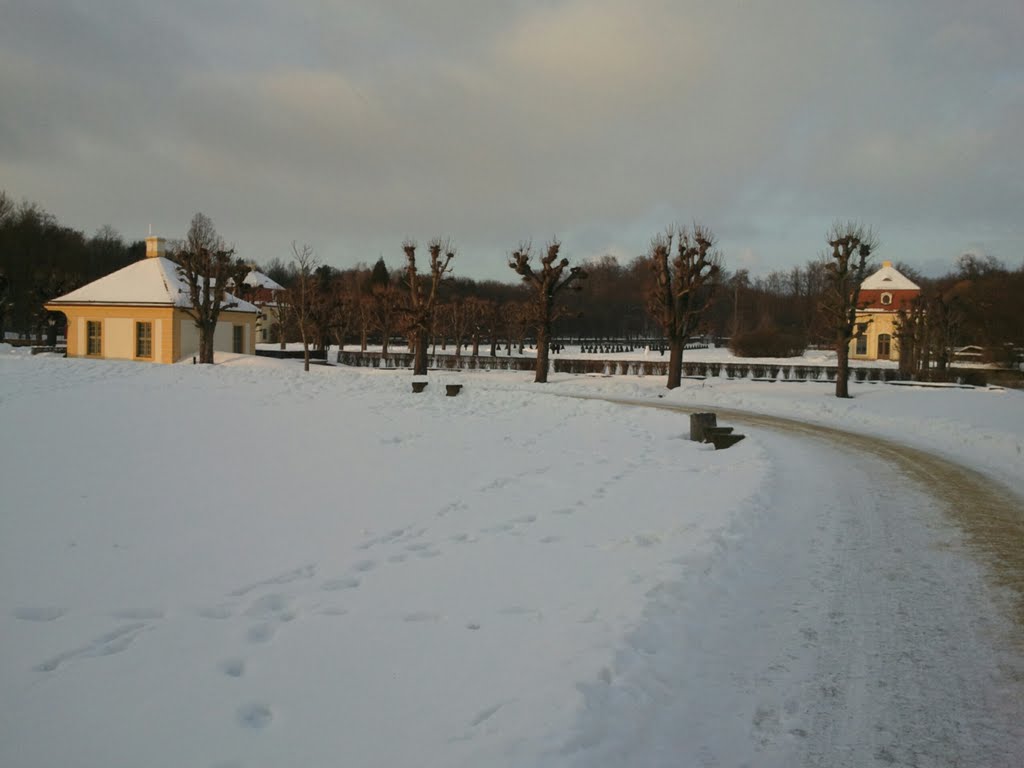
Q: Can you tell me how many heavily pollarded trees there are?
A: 5